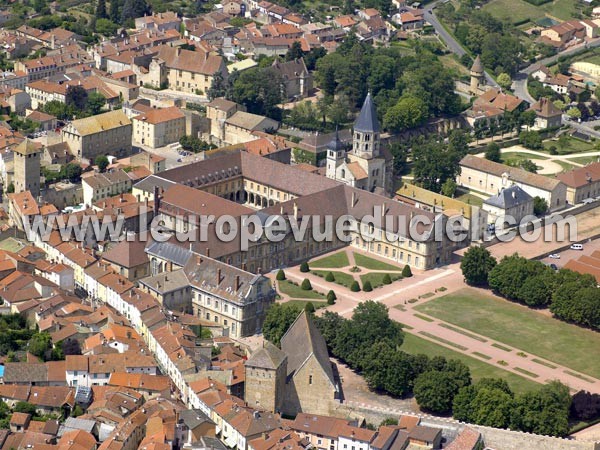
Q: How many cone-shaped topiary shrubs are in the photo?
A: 11